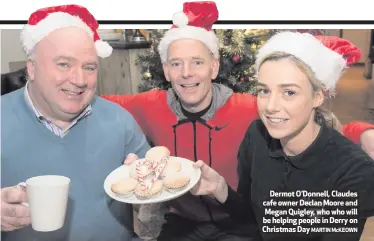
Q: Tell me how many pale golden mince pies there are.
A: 6